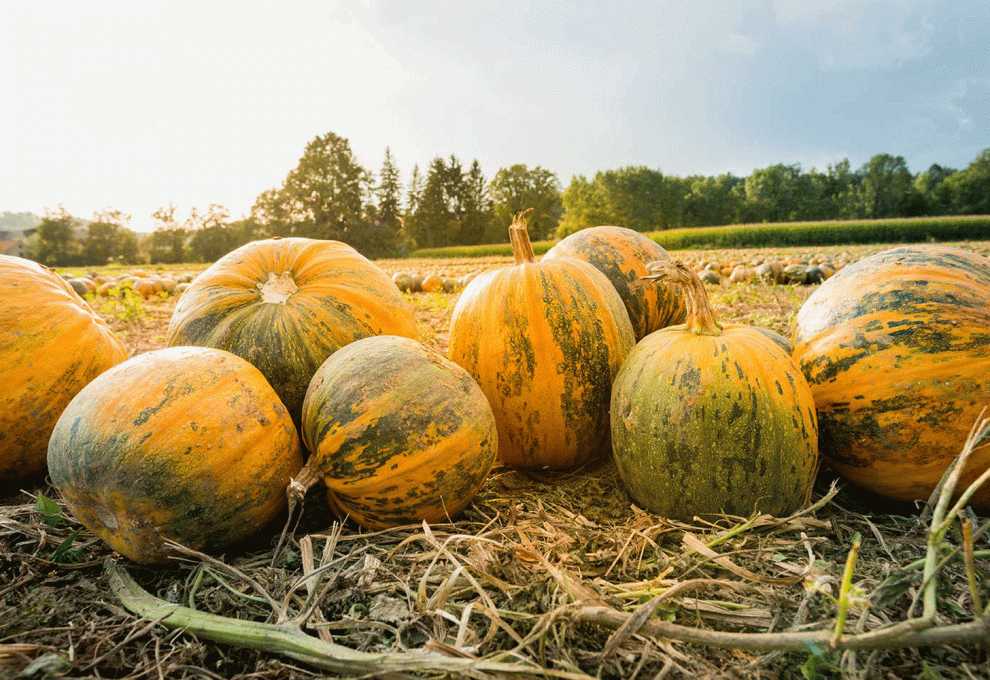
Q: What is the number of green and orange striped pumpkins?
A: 8